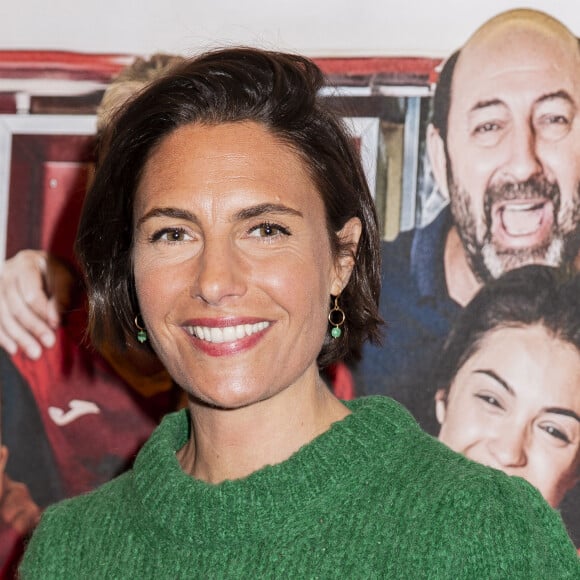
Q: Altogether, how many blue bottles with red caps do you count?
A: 0